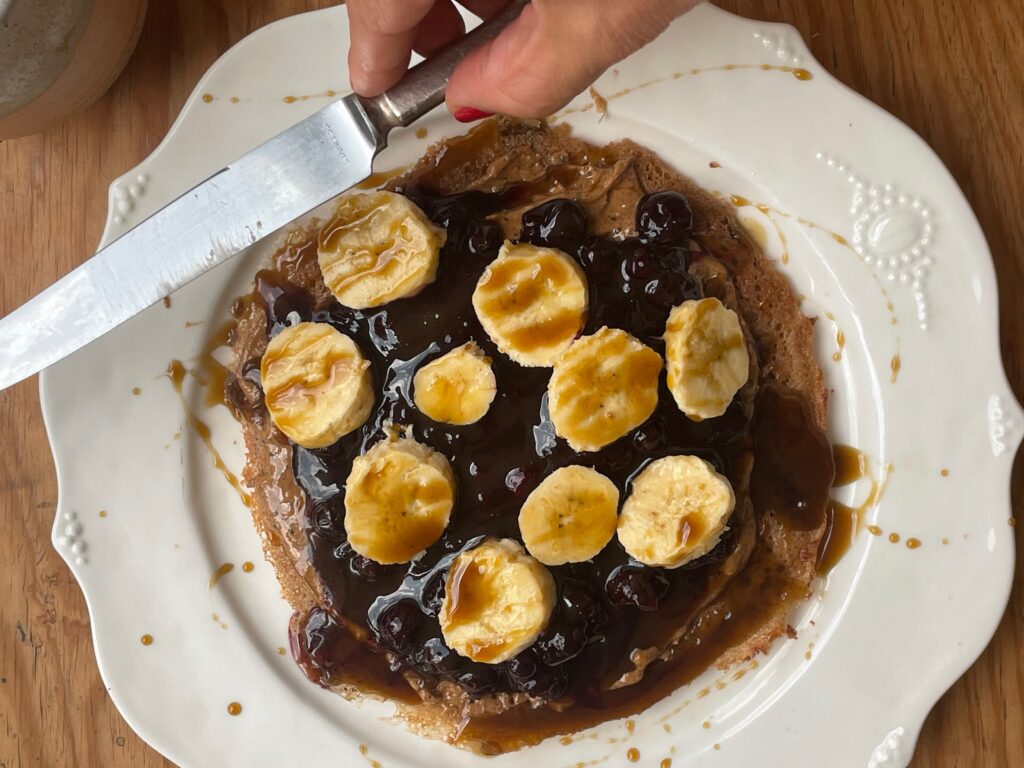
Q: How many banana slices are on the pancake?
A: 10